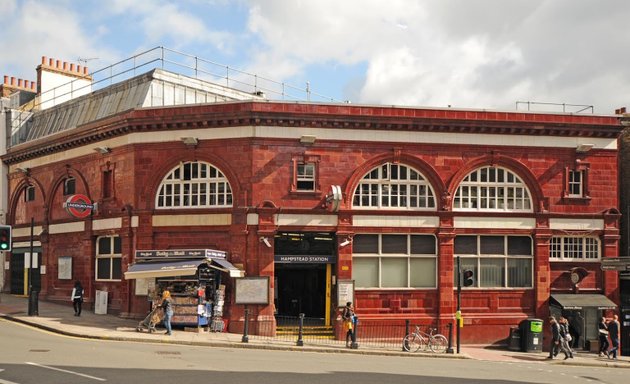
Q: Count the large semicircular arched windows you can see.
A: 3